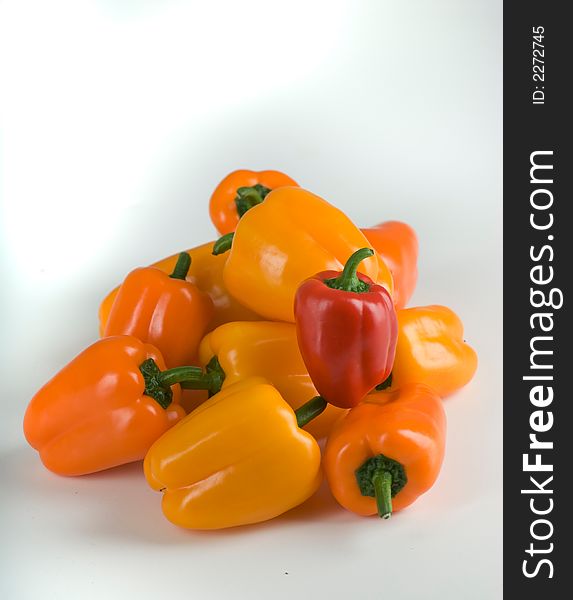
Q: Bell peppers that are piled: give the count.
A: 11